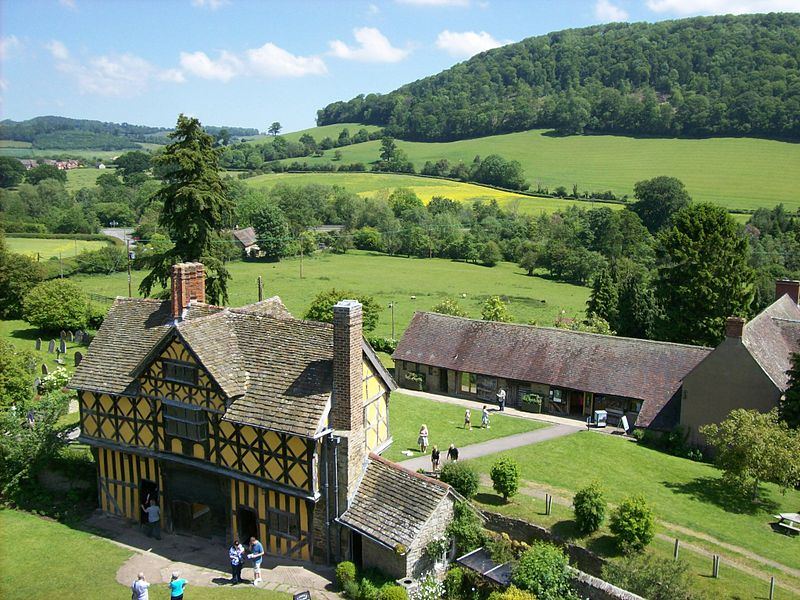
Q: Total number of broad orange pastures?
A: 0